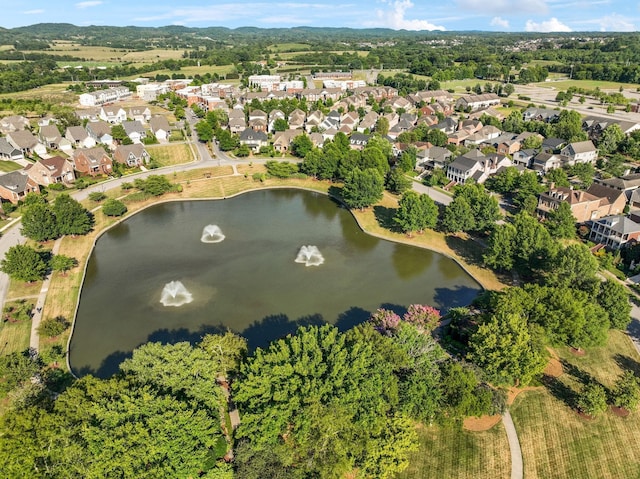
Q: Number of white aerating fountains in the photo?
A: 3